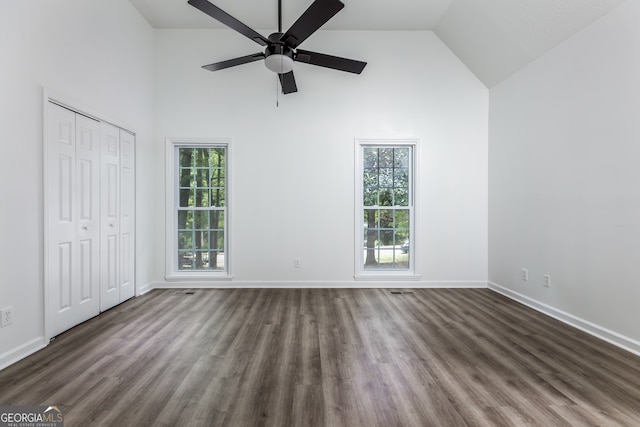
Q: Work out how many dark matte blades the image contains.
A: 5